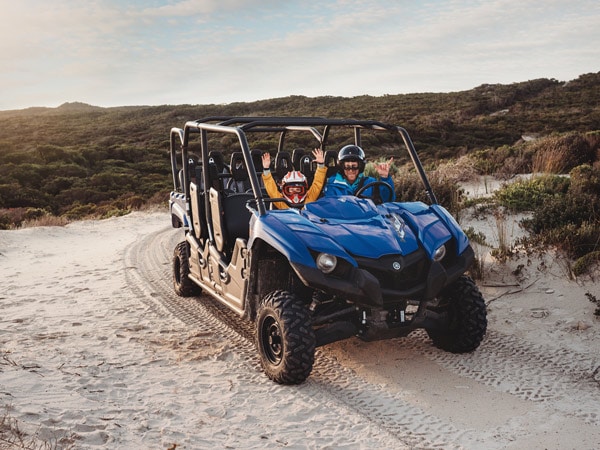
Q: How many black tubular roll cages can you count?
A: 1